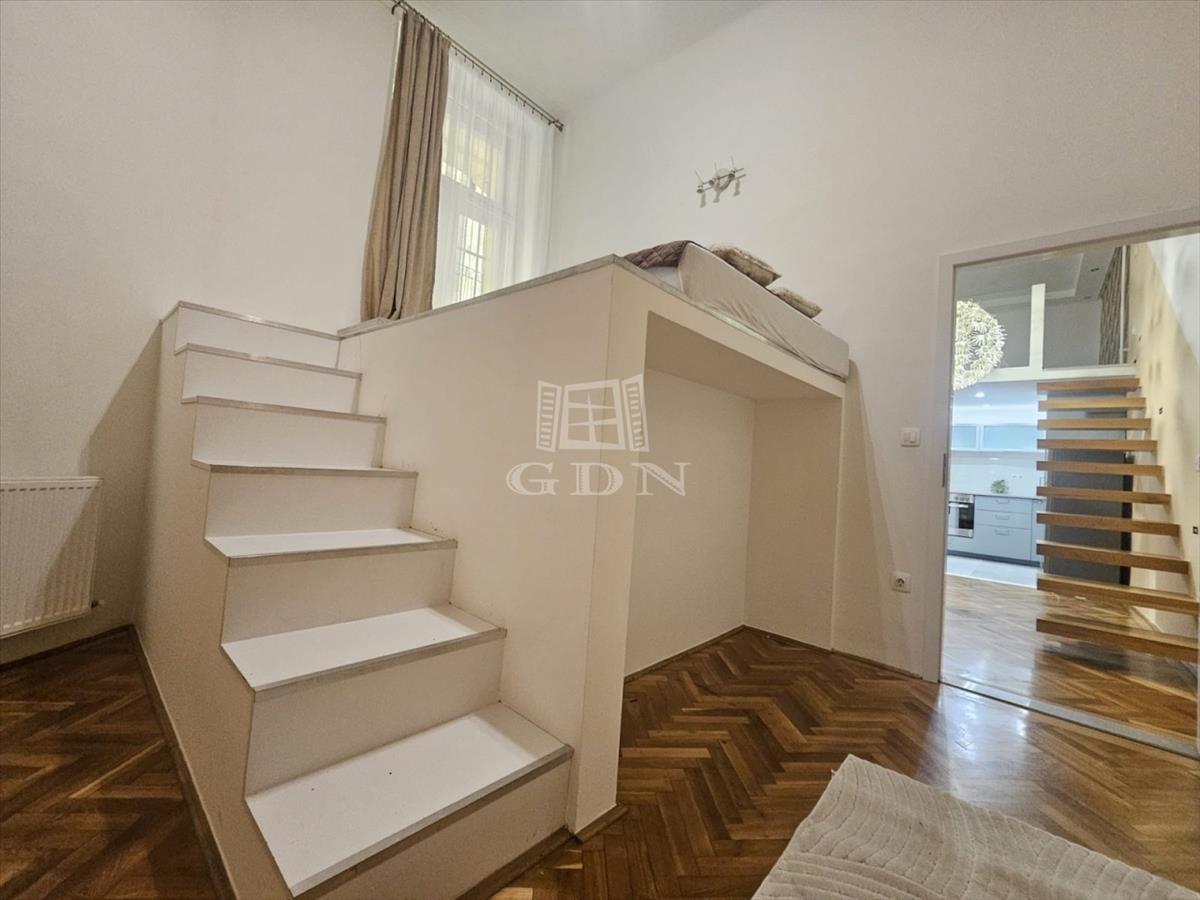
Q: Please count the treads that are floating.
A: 10